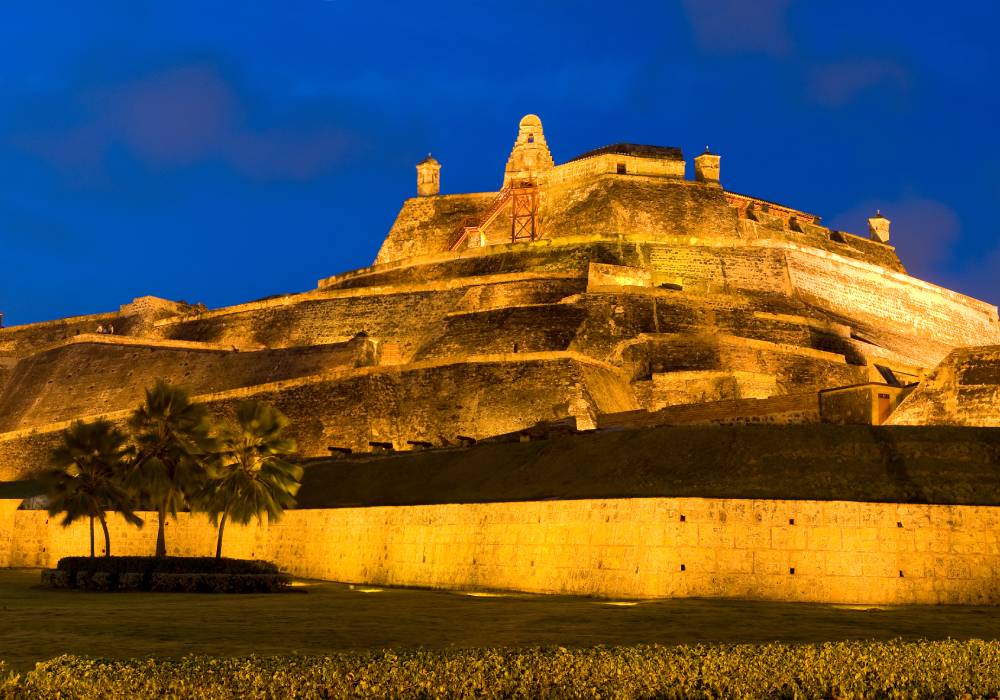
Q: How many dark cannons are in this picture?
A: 4